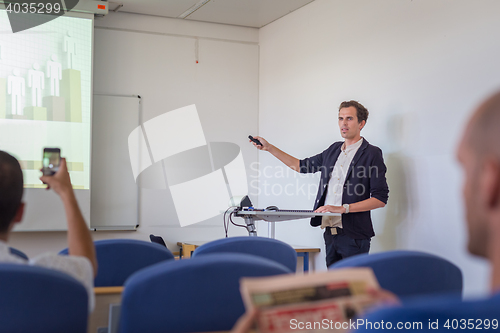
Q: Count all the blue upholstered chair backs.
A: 7